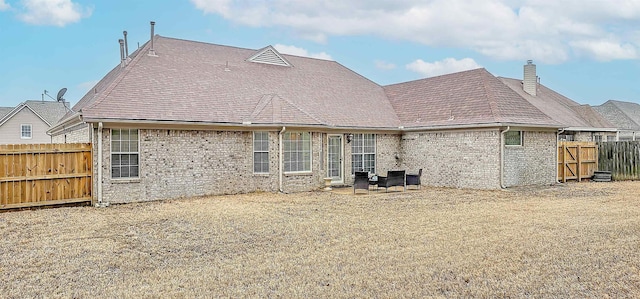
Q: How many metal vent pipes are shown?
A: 3